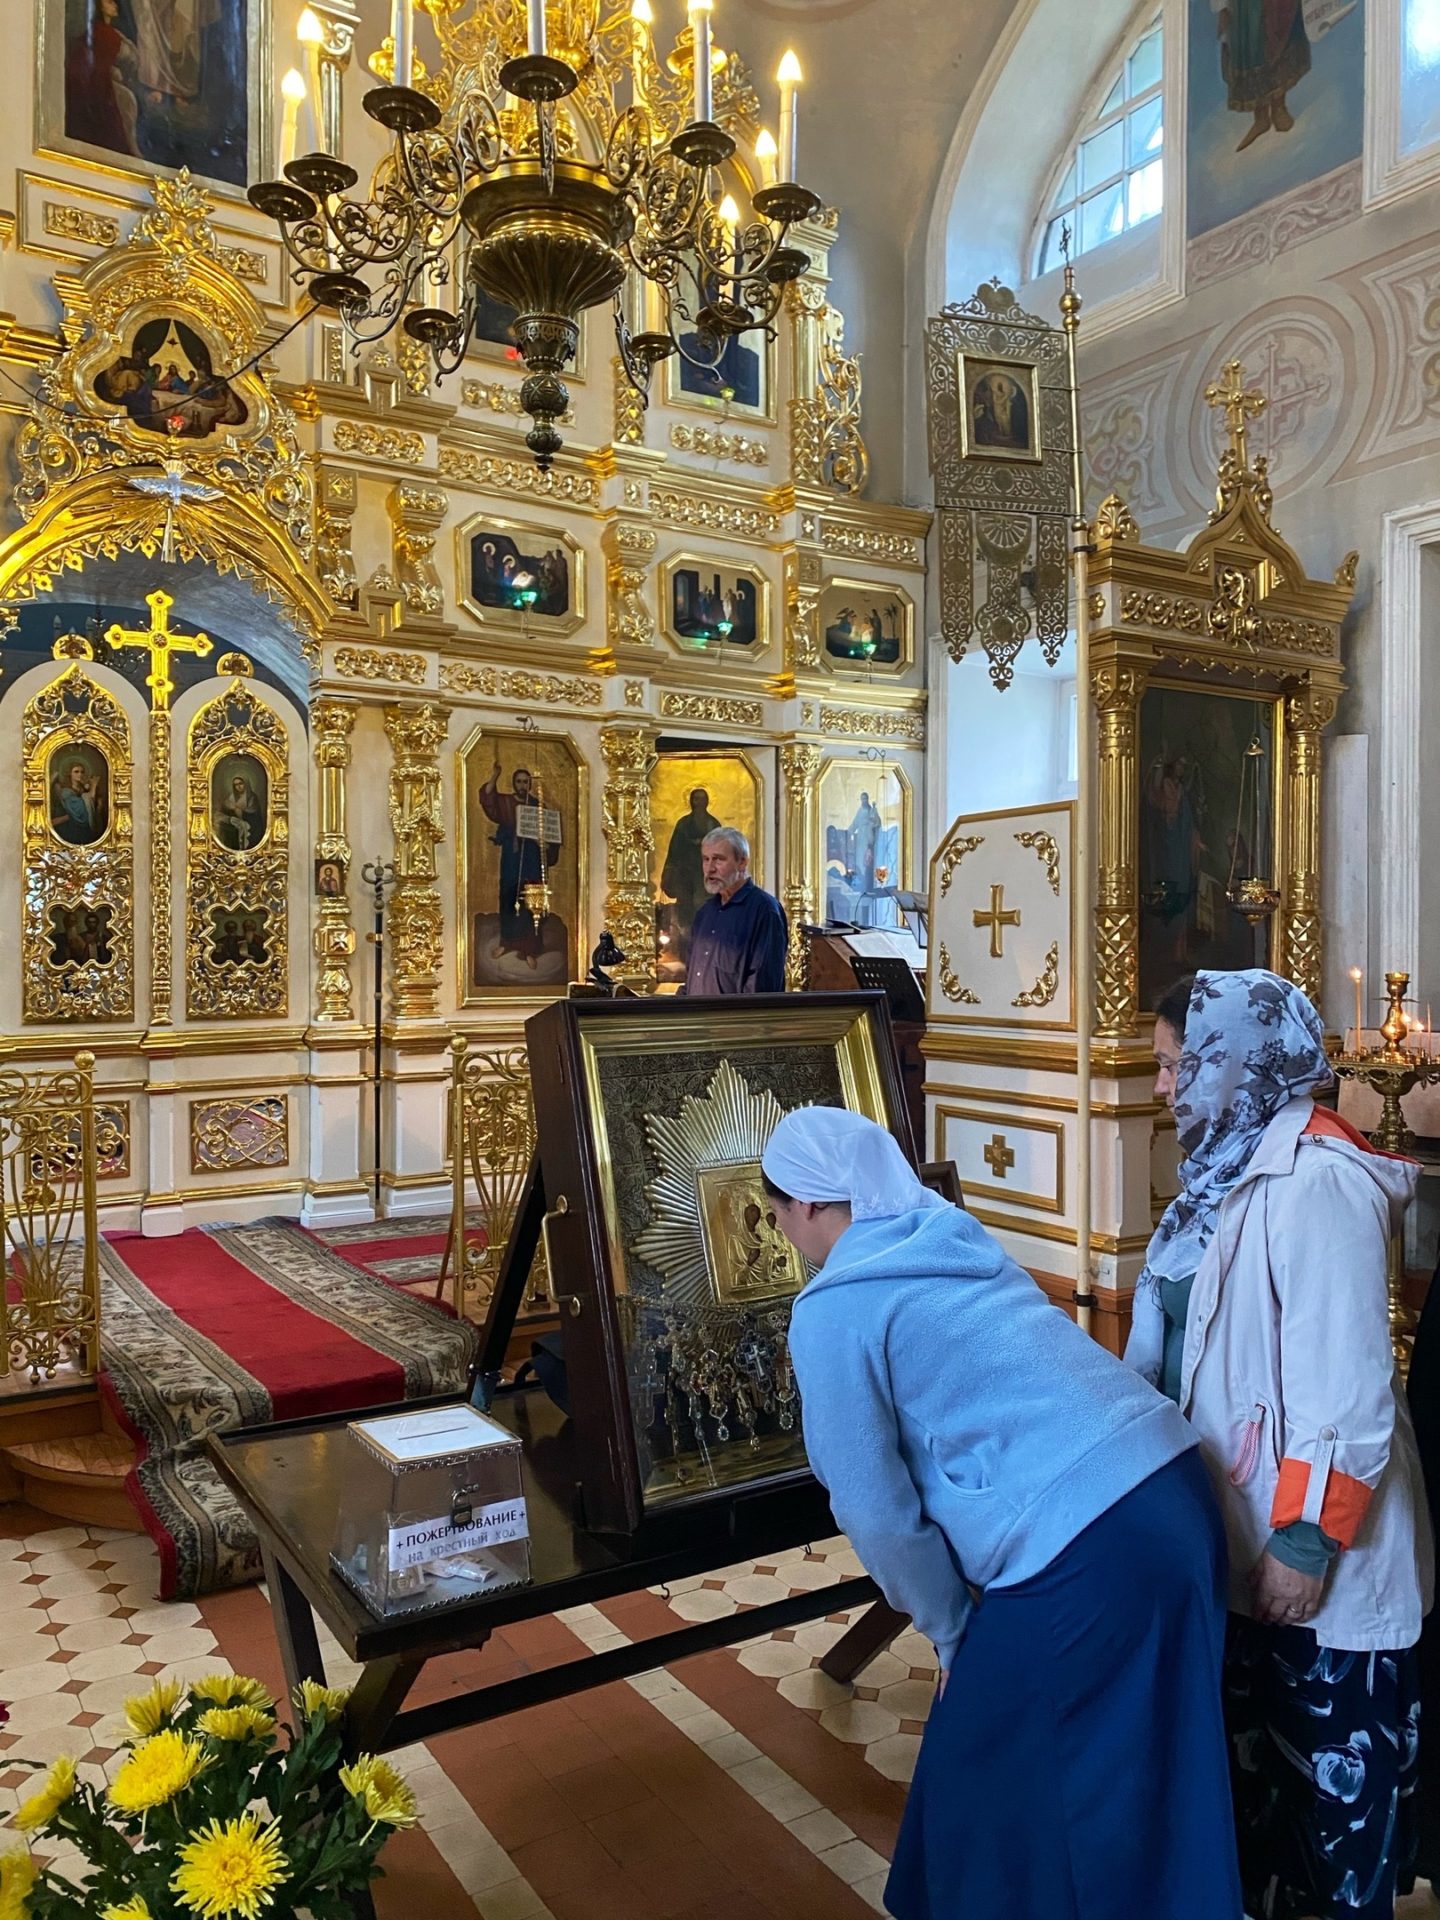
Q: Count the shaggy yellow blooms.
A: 10